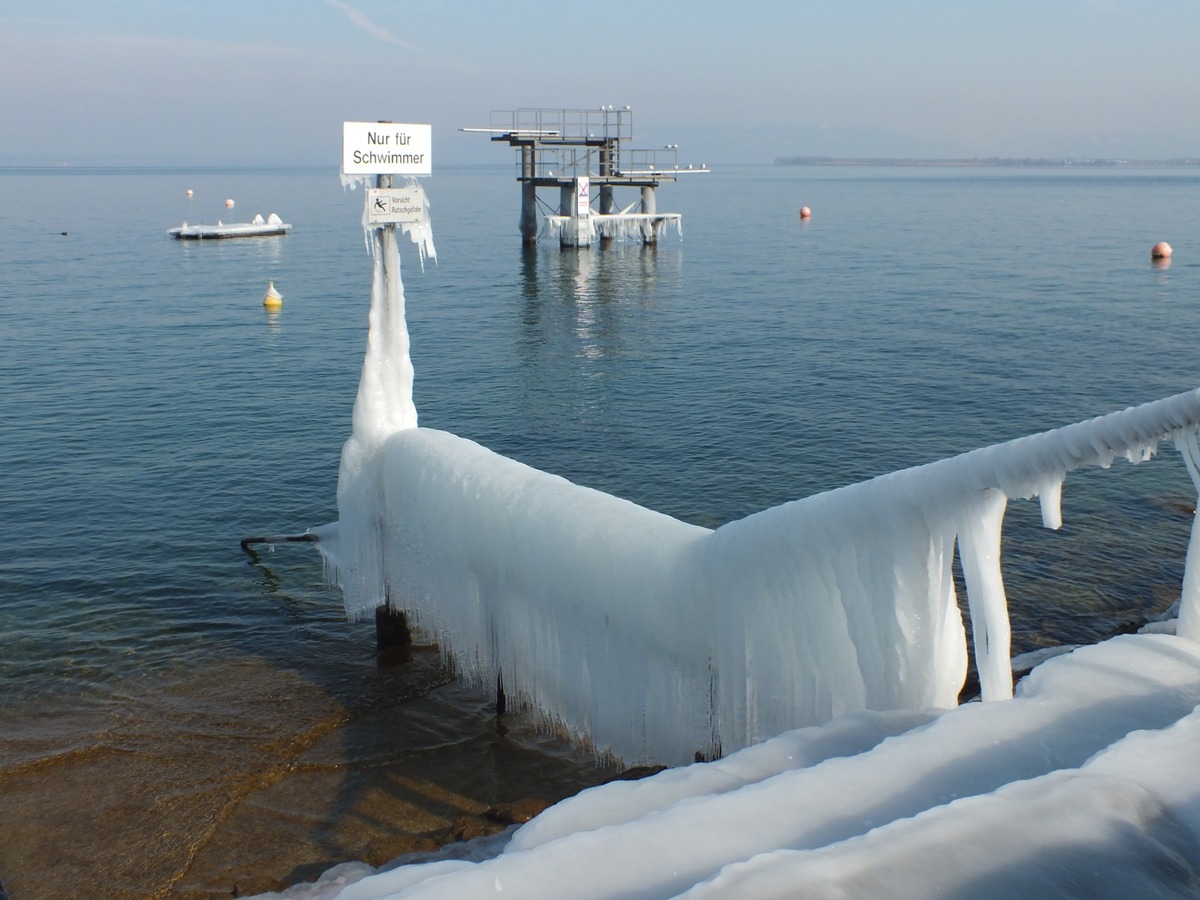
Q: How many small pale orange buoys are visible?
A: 4